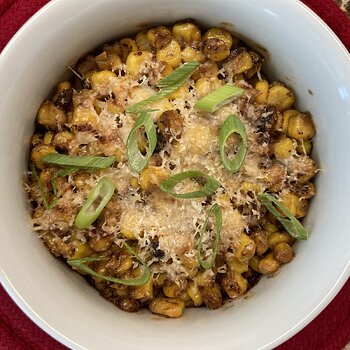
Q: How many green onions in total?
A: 11